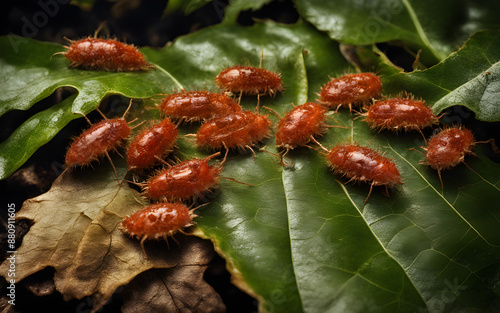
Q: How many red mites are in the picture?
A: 13